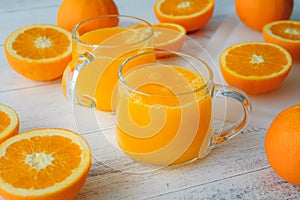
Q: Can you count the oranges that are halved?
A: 7